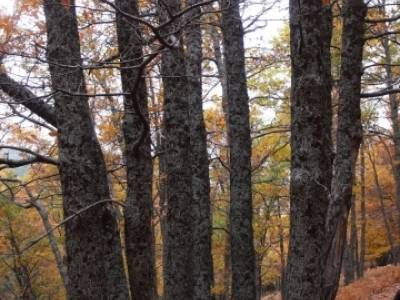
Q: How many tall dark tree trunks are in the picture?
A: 7